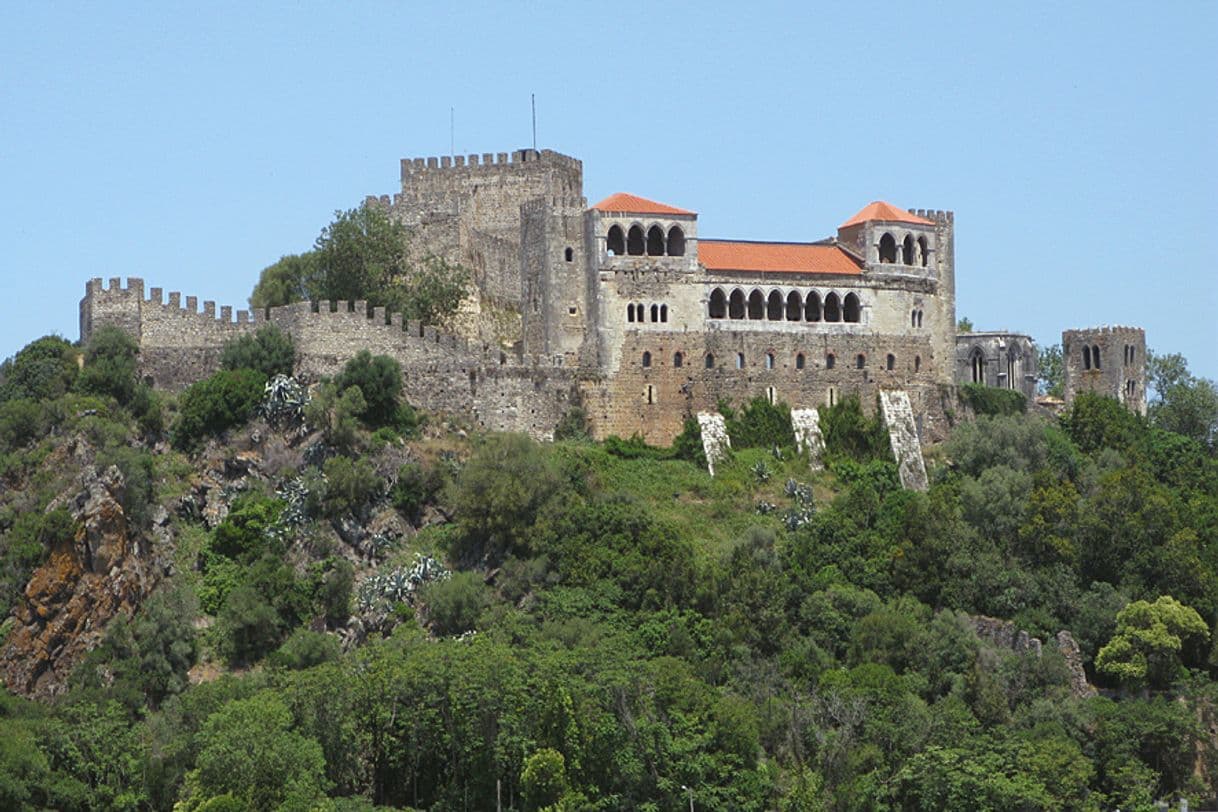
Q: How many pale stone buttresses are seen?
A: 3